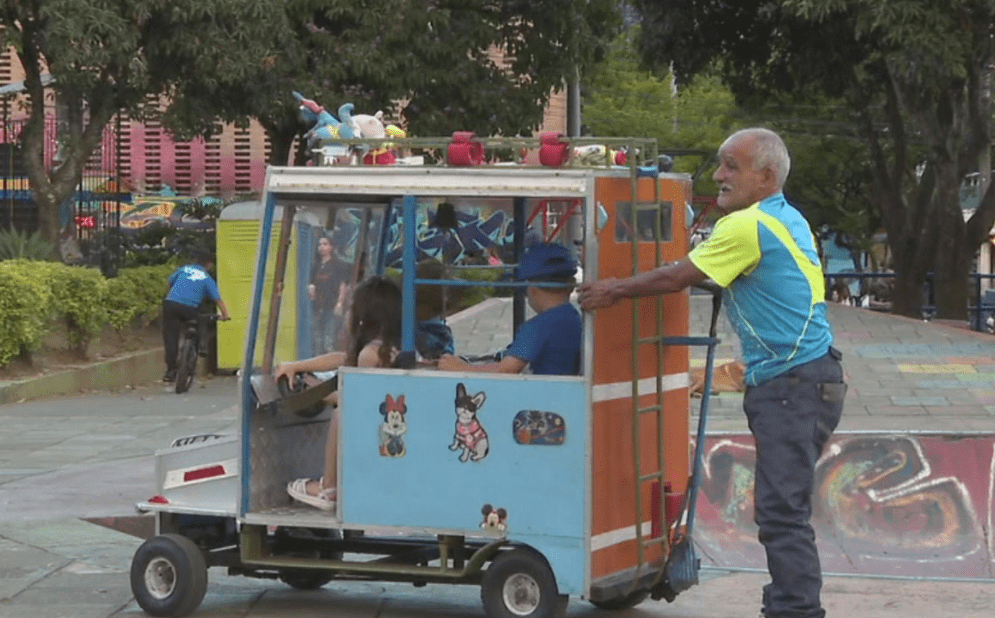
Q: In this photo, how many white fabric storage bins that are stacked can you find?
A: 0